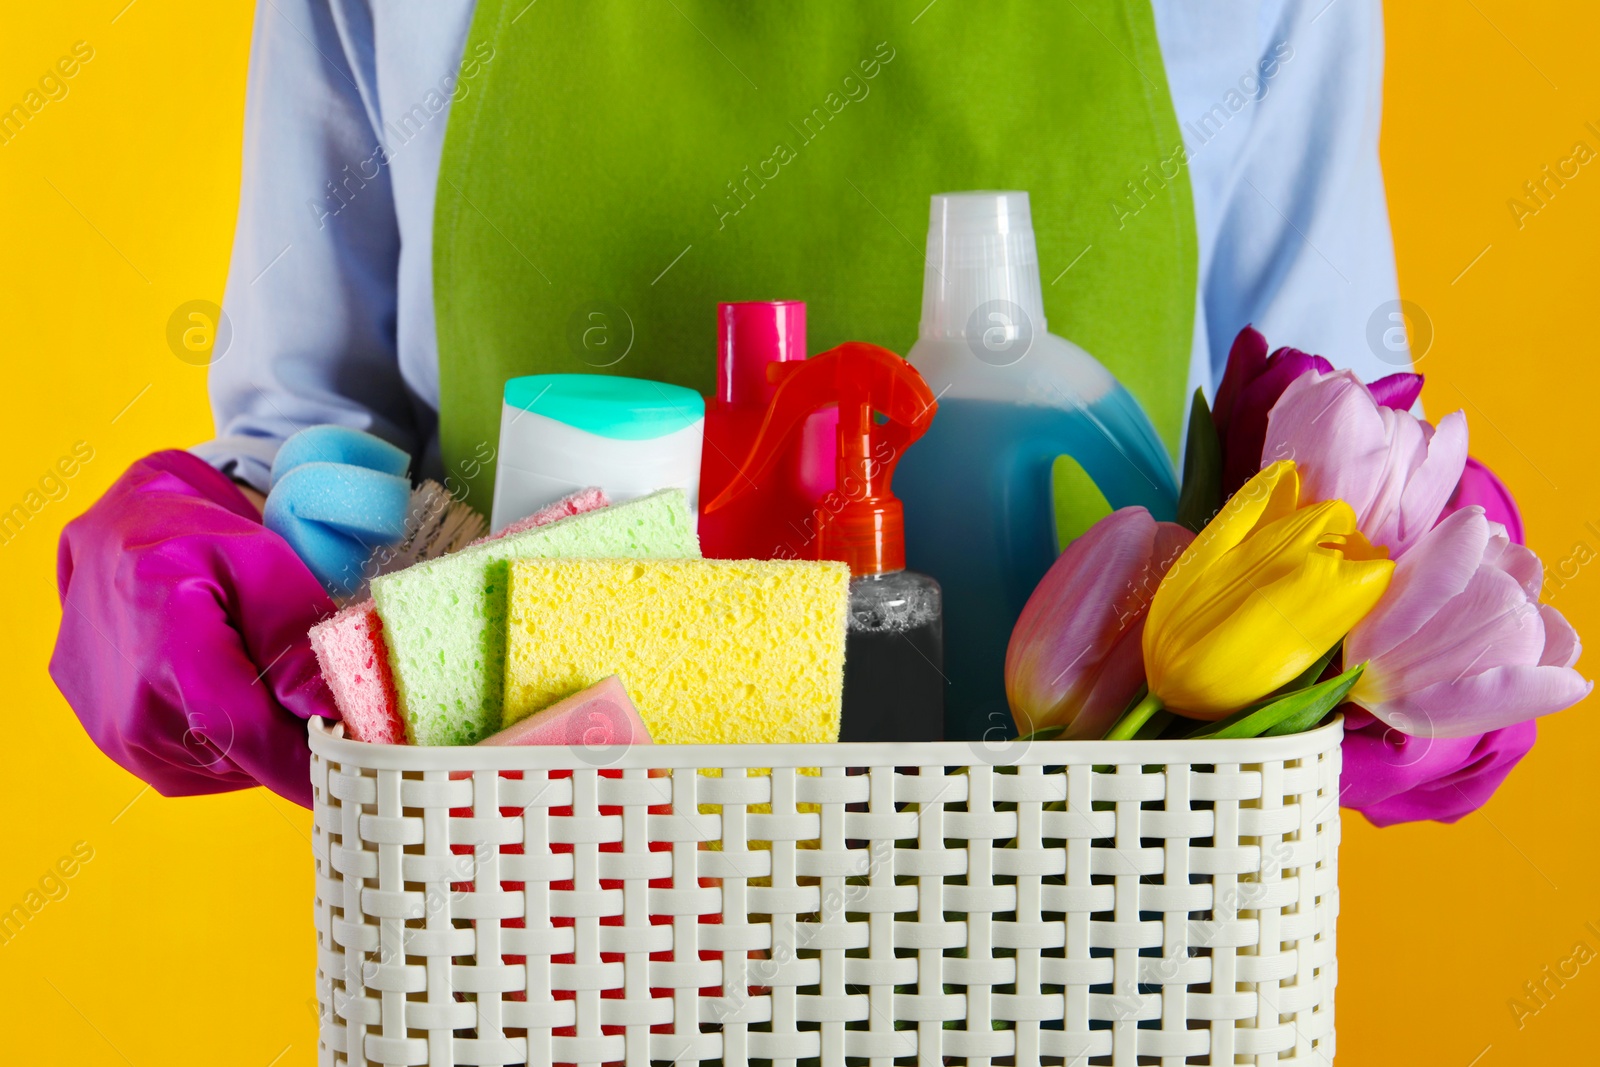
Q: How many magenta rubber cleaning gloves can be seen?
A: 2